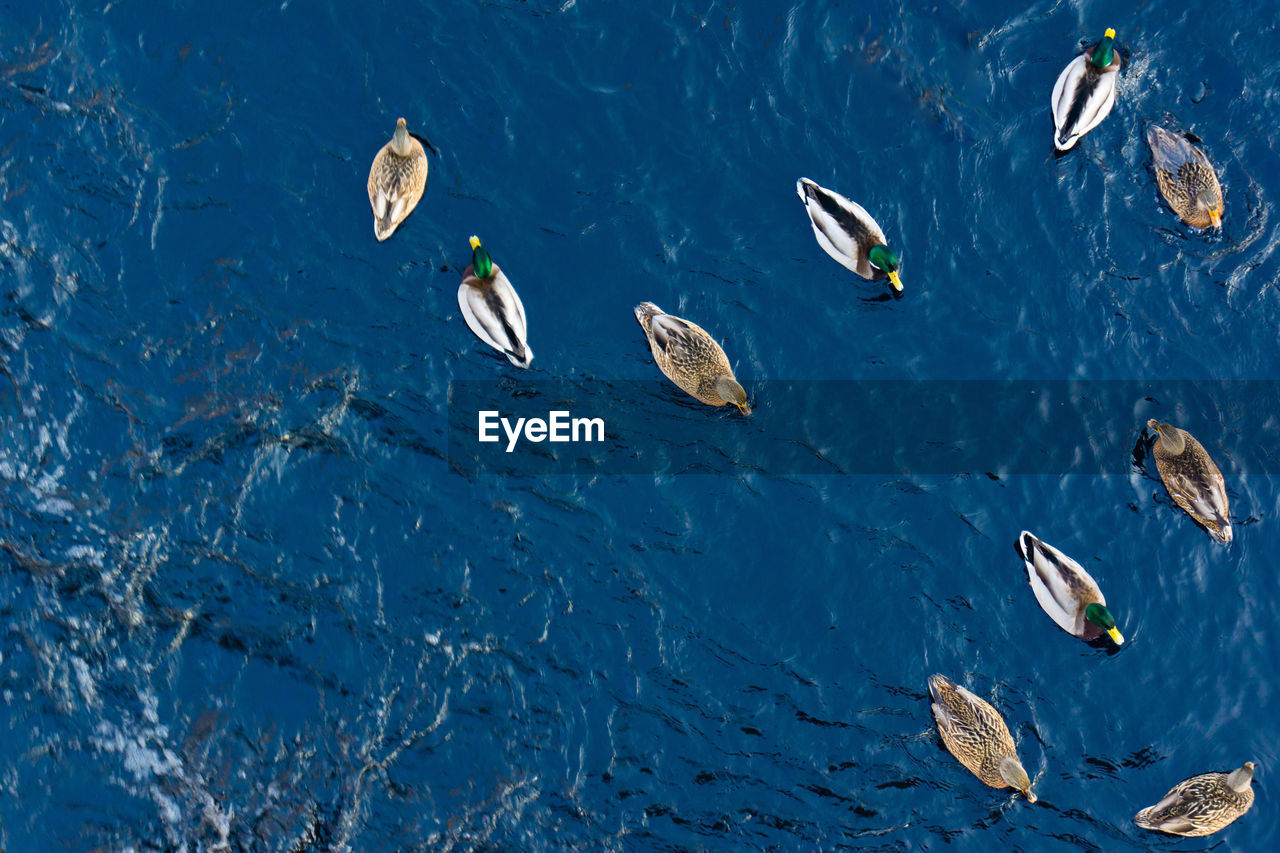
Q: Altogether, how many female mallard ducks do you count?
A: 6